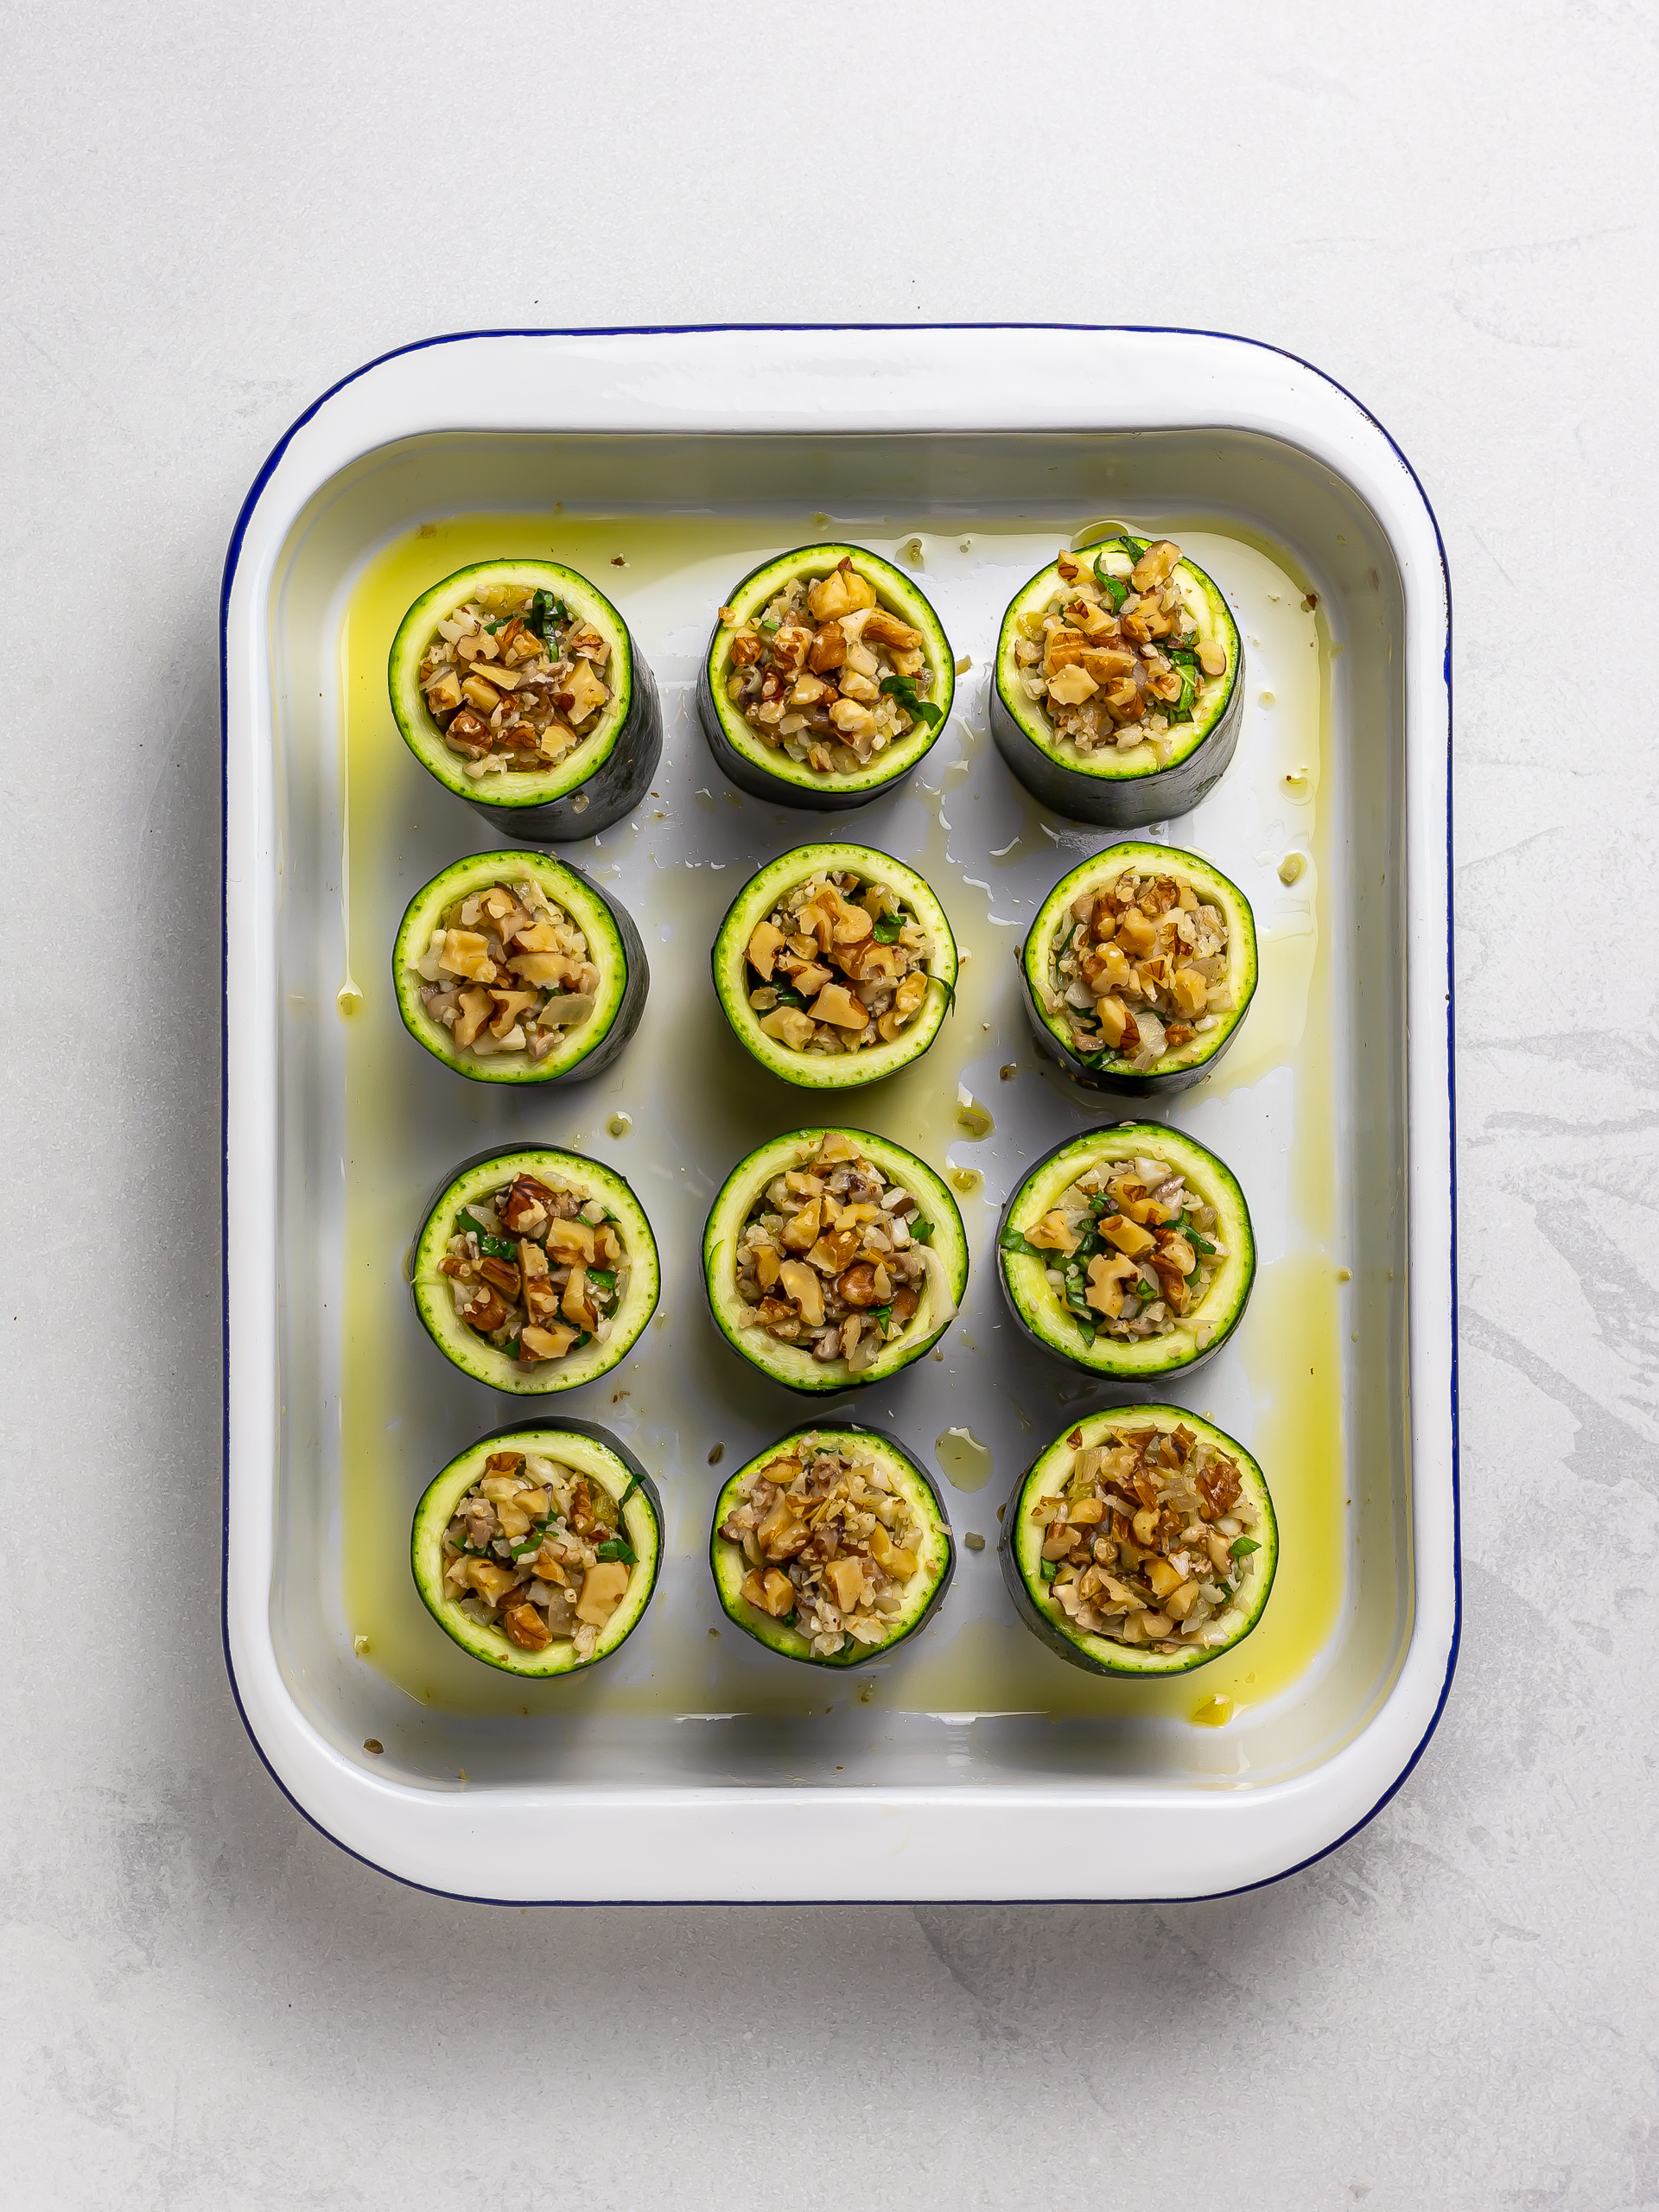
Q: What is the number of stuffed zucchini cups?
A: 12